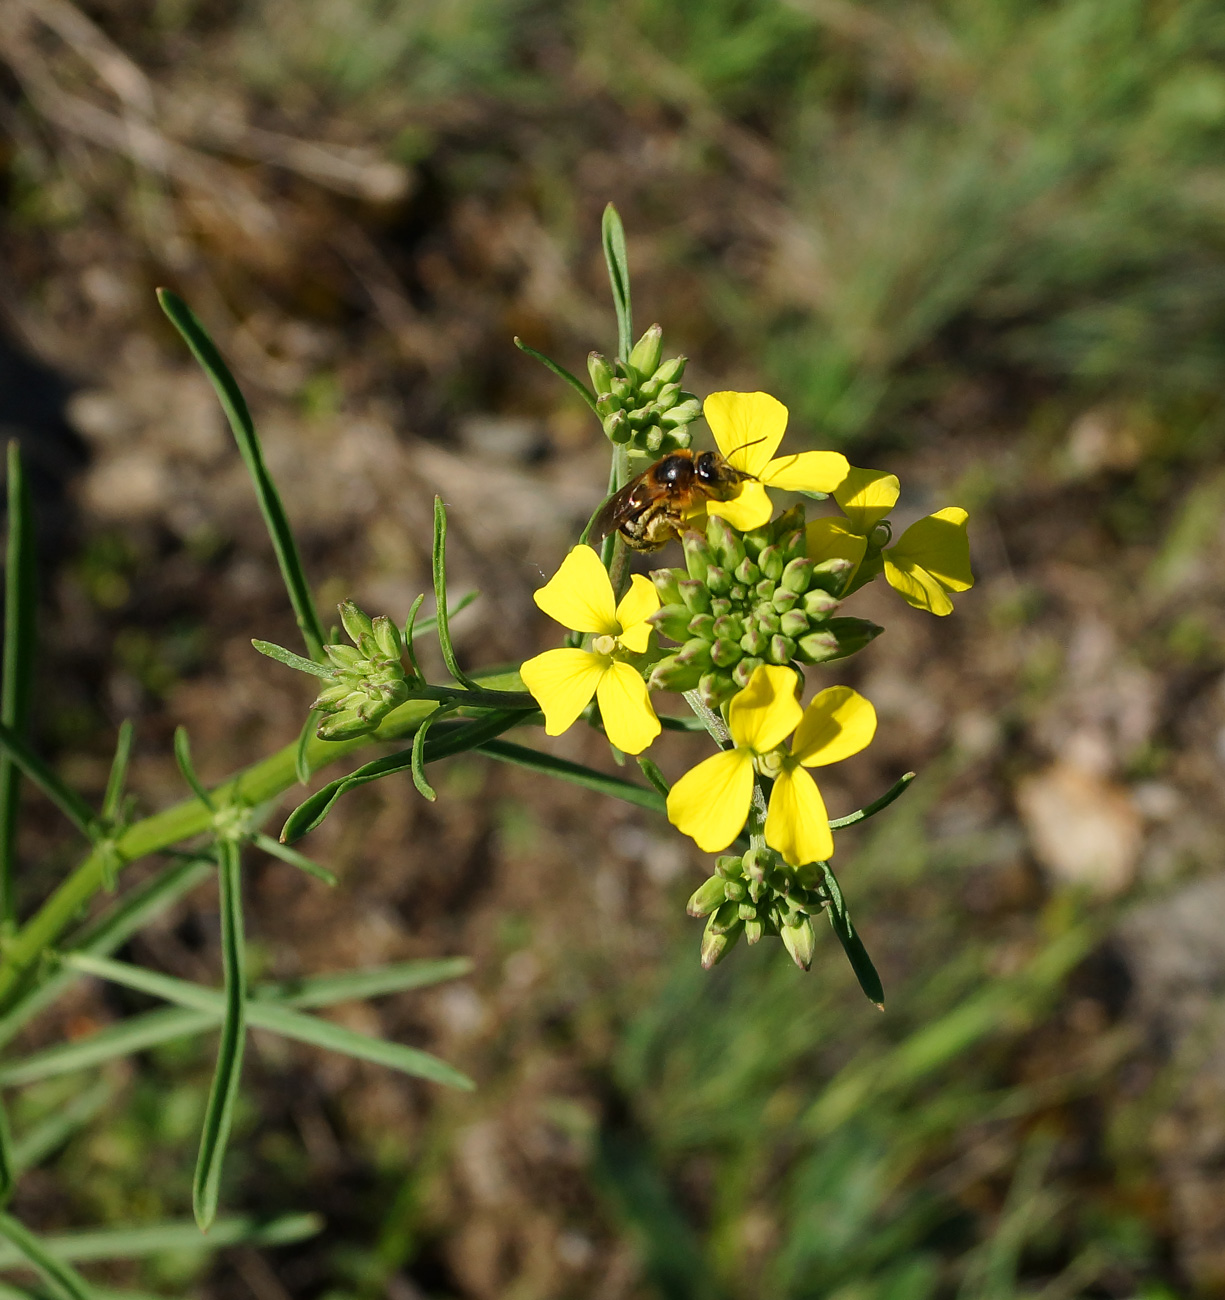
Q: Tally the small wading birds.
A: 0